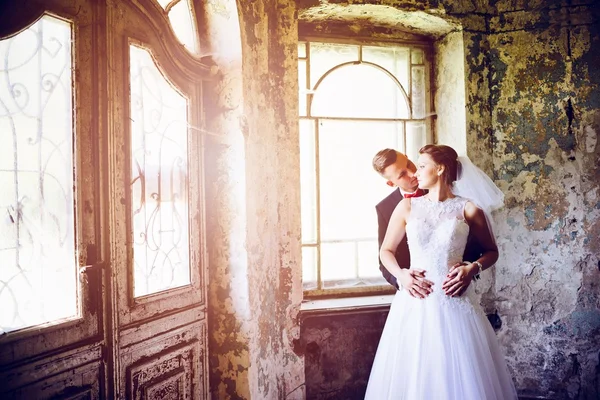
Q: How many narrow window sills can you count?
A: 1